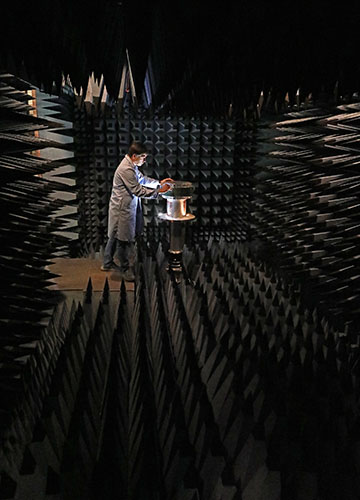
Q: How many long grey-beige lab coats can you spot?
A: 1